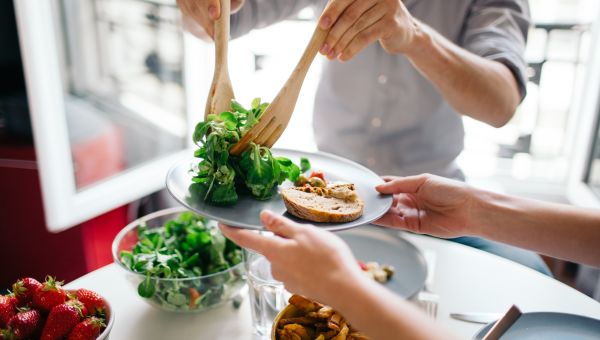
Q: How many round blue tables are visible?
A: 0